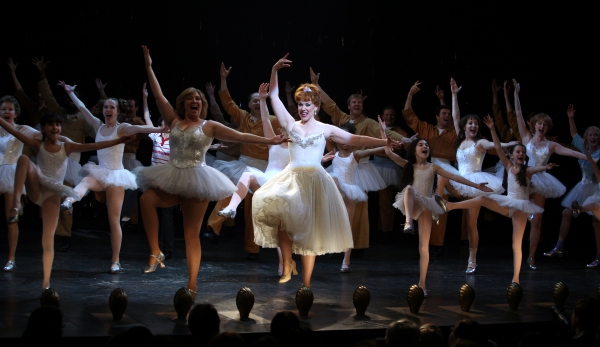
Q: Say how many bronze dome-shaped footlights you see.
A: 10